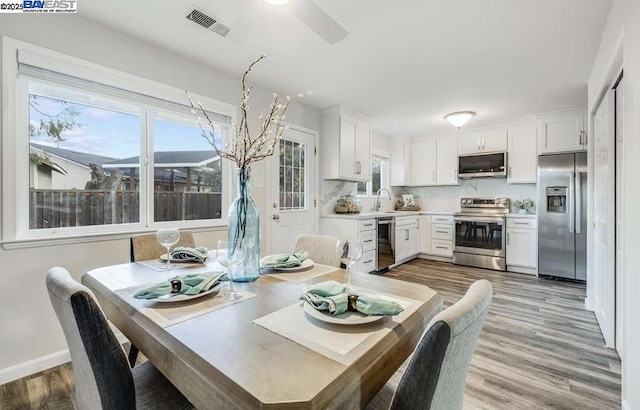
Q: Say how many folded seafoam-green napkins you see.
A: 4